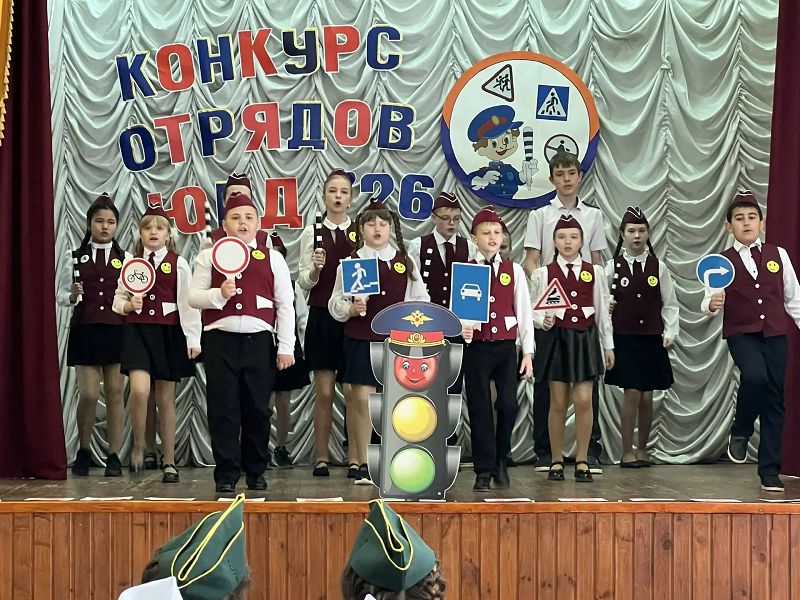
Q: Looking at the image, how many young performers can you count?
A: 14